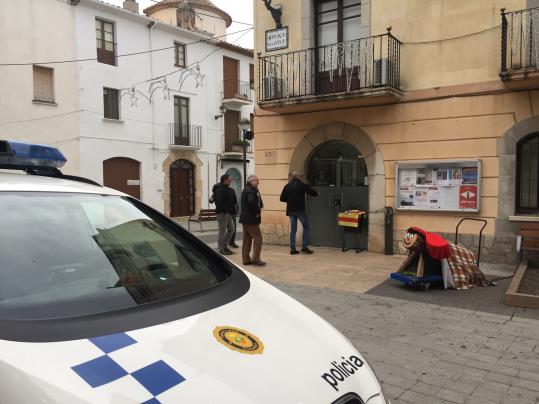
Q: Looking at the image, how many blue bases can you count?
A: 1